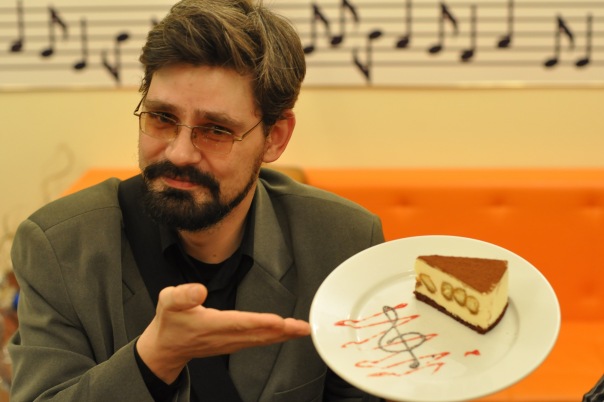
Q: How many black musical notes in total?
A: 13